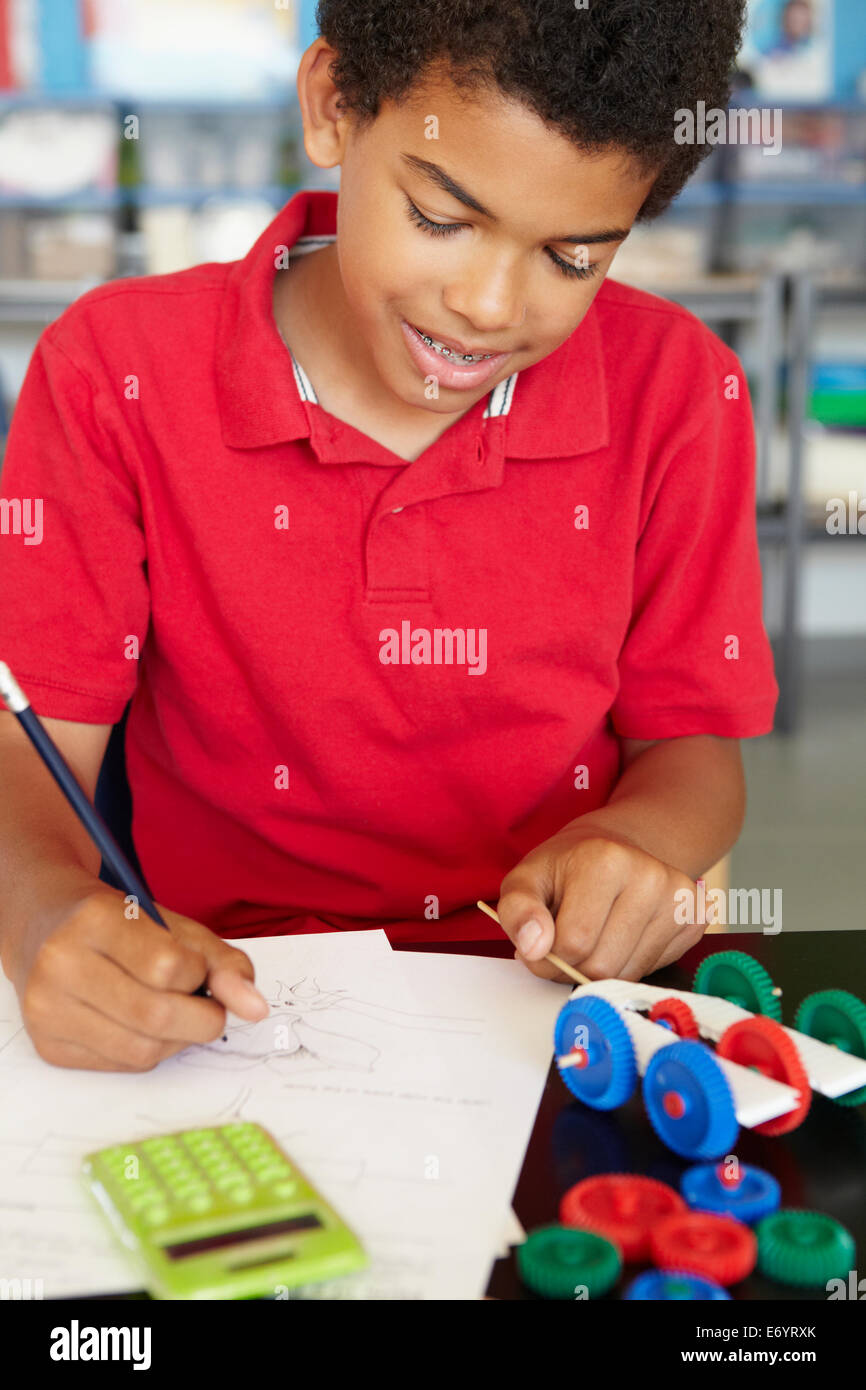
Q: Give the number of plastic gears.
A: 12